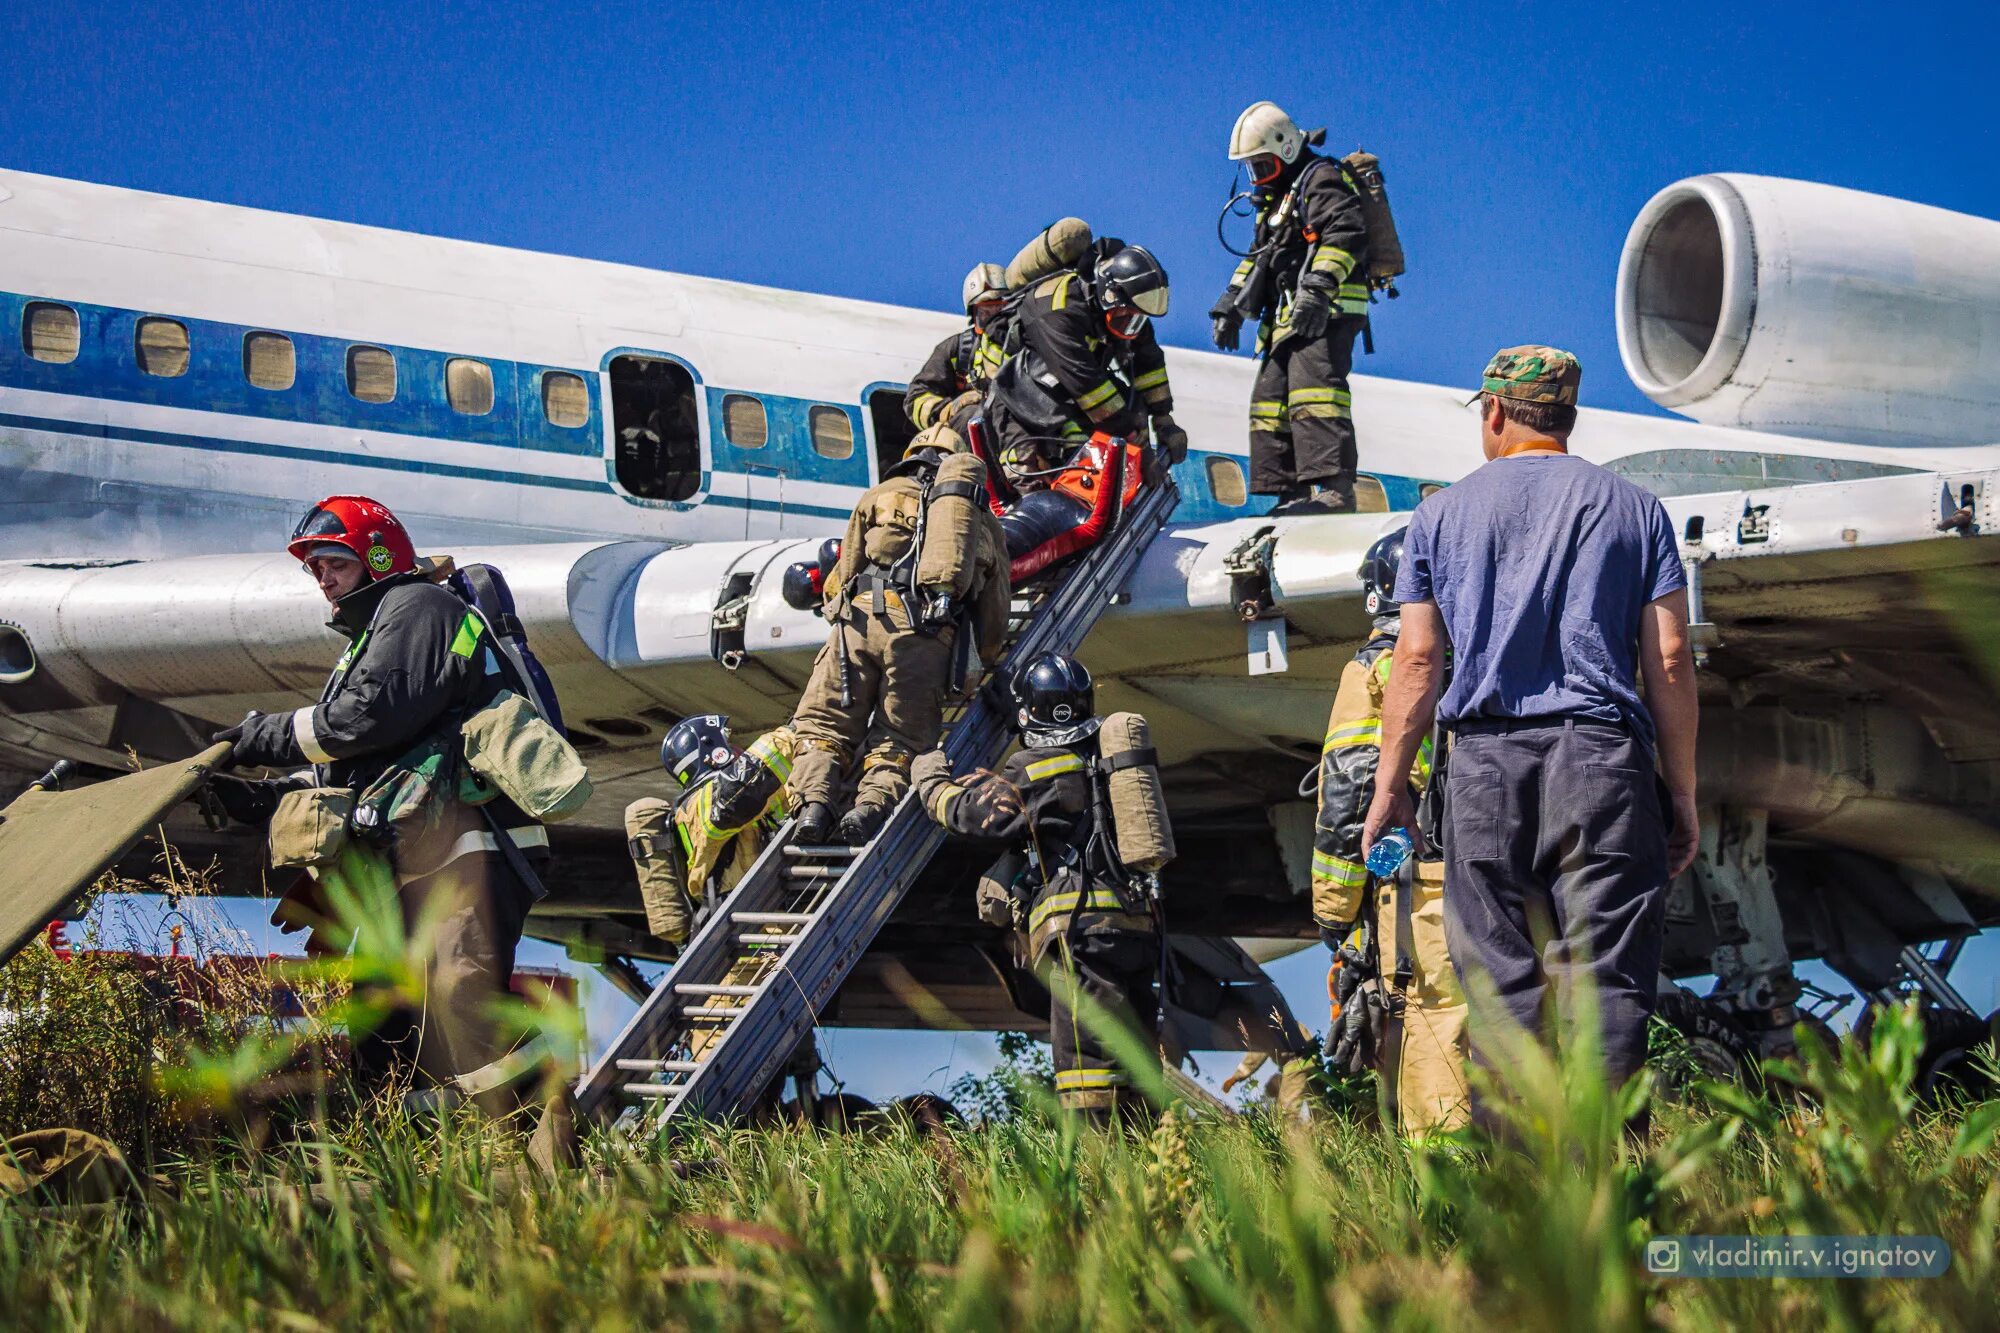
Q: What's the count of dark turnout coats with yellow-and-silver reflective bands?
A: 4